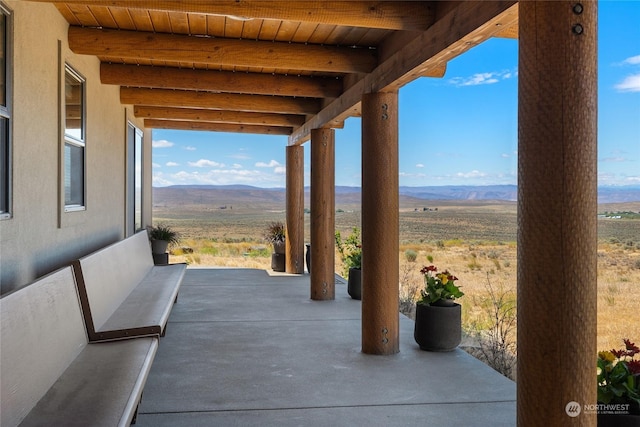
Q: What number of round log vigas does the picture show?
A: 6